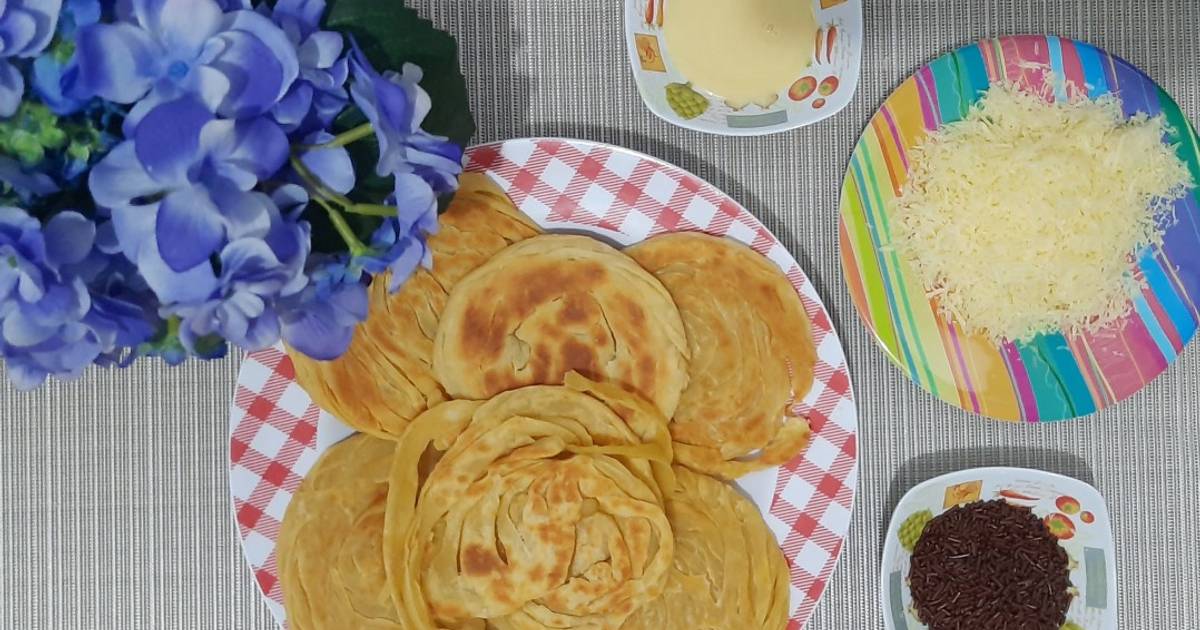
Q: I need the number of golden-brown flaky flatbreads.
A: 6